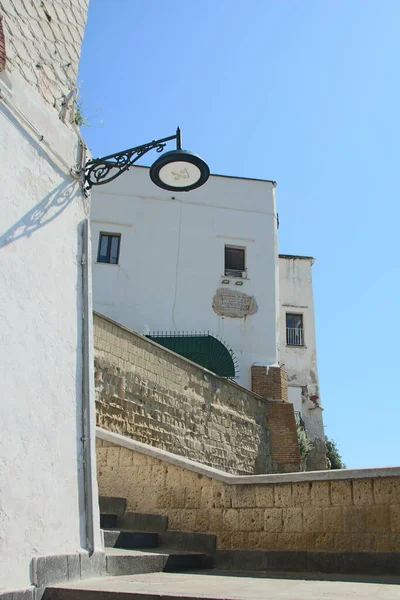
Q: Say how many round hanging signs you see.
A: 1